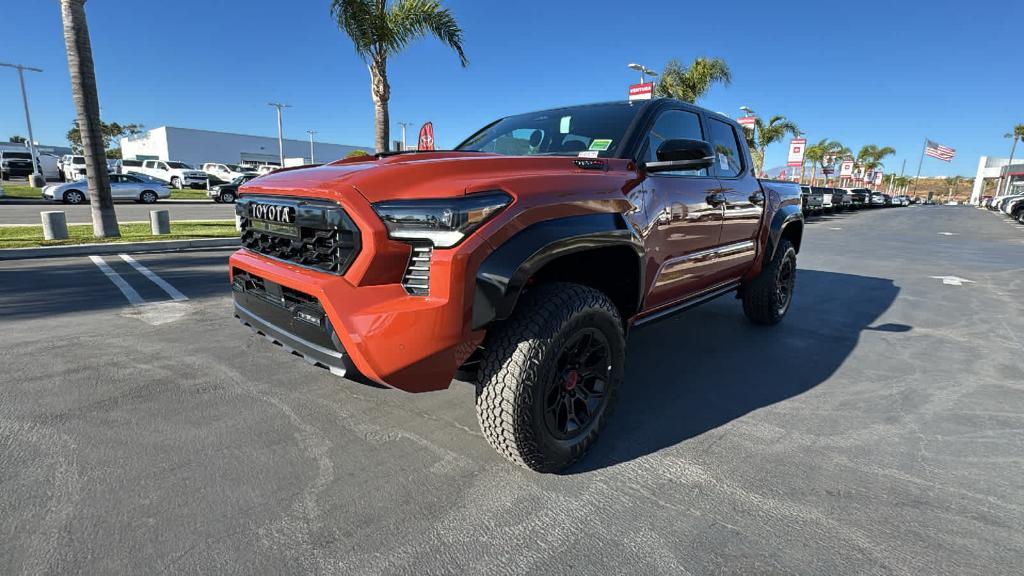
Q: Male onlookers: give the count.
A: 0